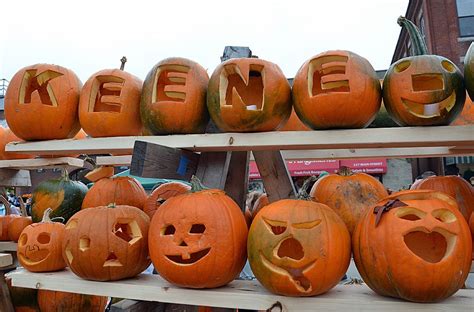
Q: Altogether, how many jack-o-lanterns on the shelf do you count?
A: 11